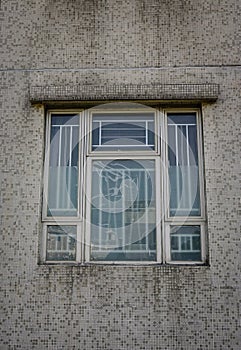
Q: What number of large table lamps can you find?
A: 0